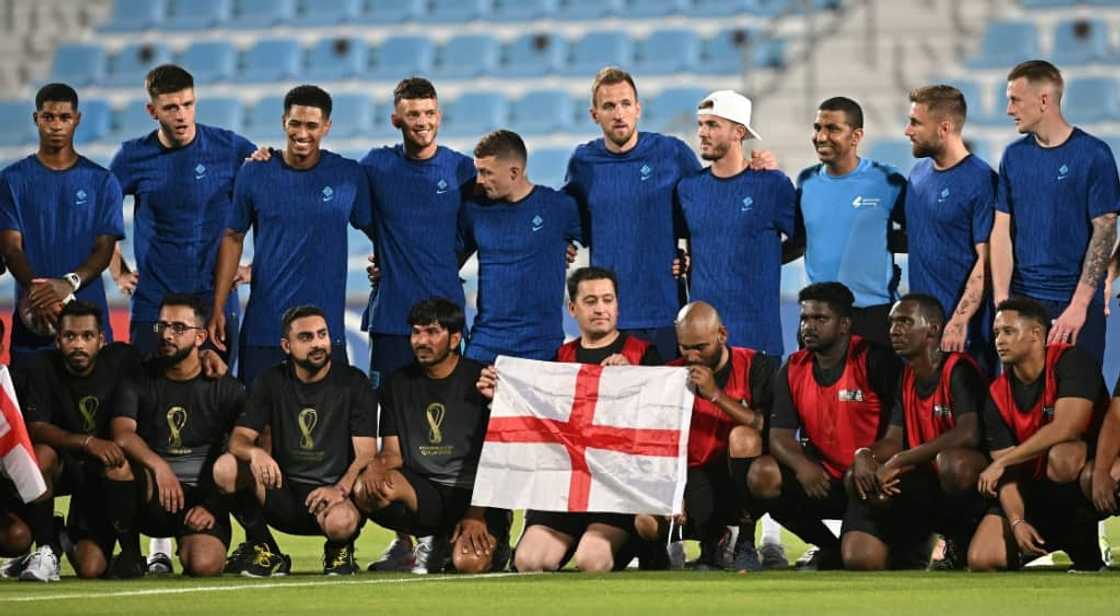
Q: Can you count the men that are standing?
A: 10